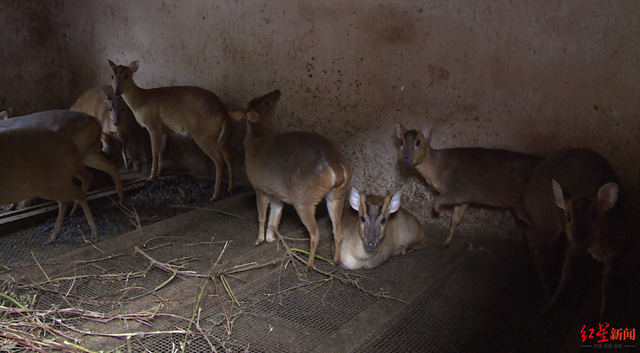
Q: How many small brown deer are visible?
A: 8